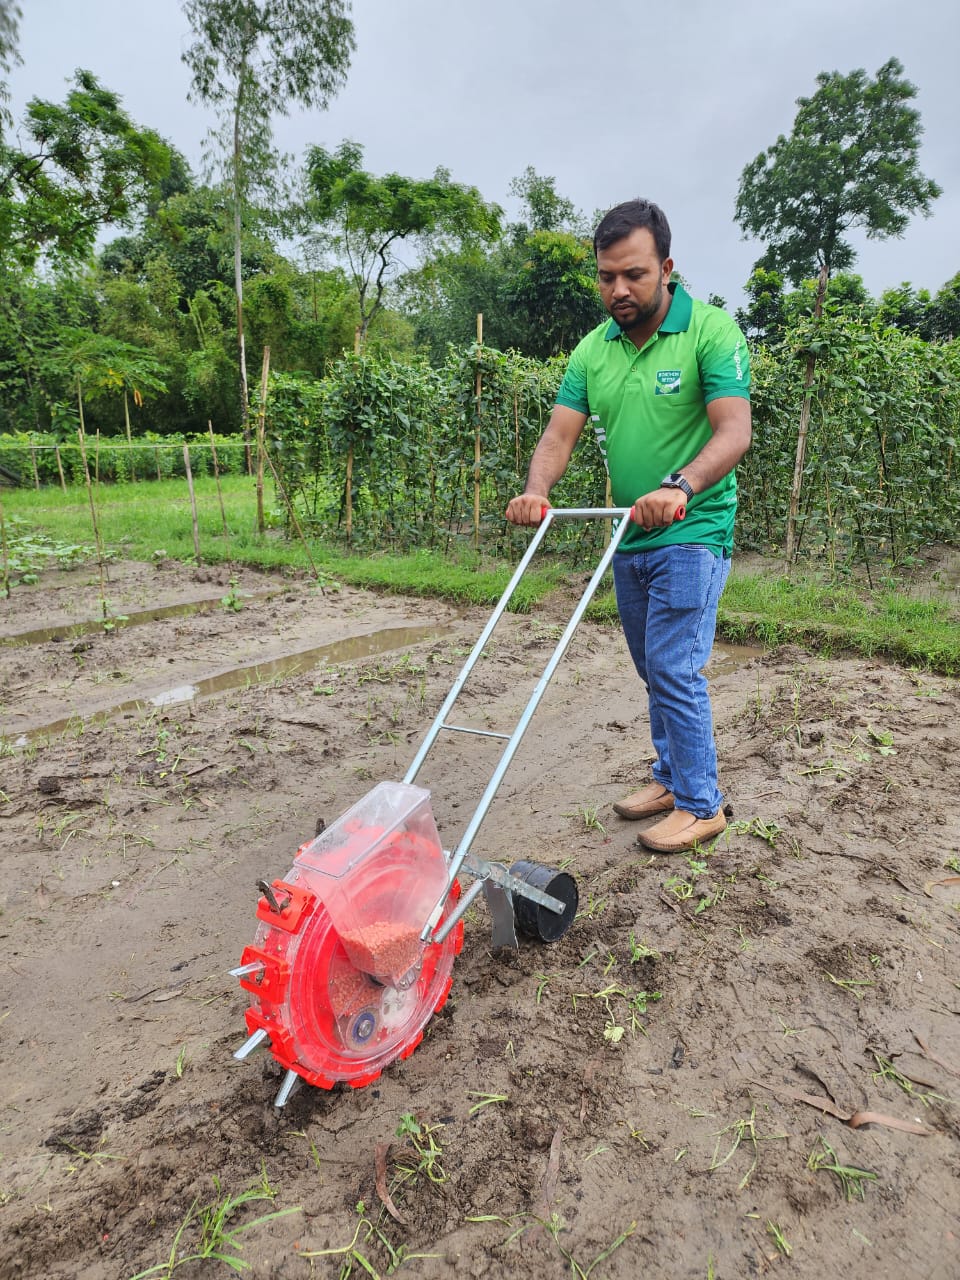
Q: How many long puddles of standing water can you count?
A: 2